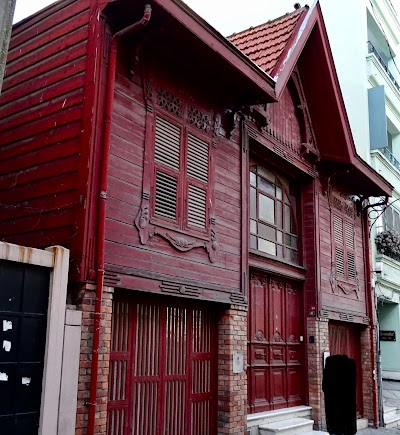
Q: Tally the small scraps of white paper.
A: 4